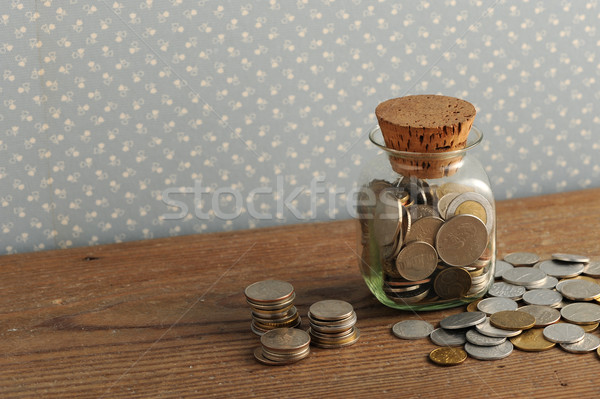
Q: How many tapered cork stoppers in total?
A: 1